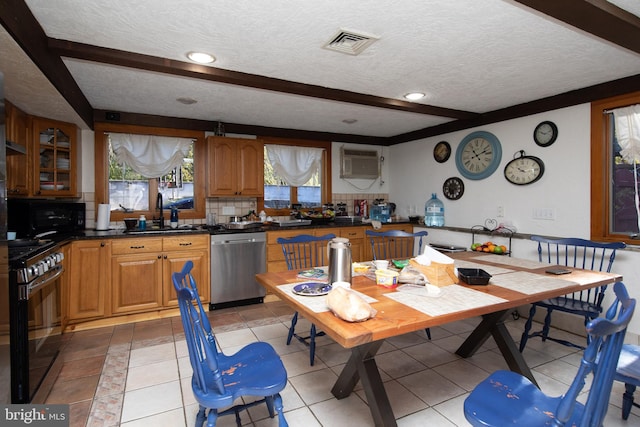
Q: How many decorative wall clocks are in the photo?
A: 5